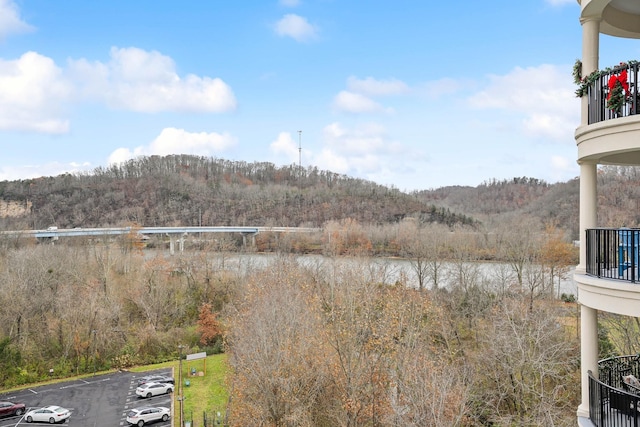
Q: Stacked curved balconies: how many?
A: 3